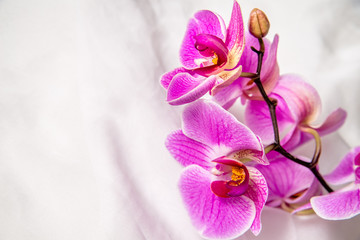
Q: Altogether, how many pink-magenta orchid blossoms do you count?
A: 6